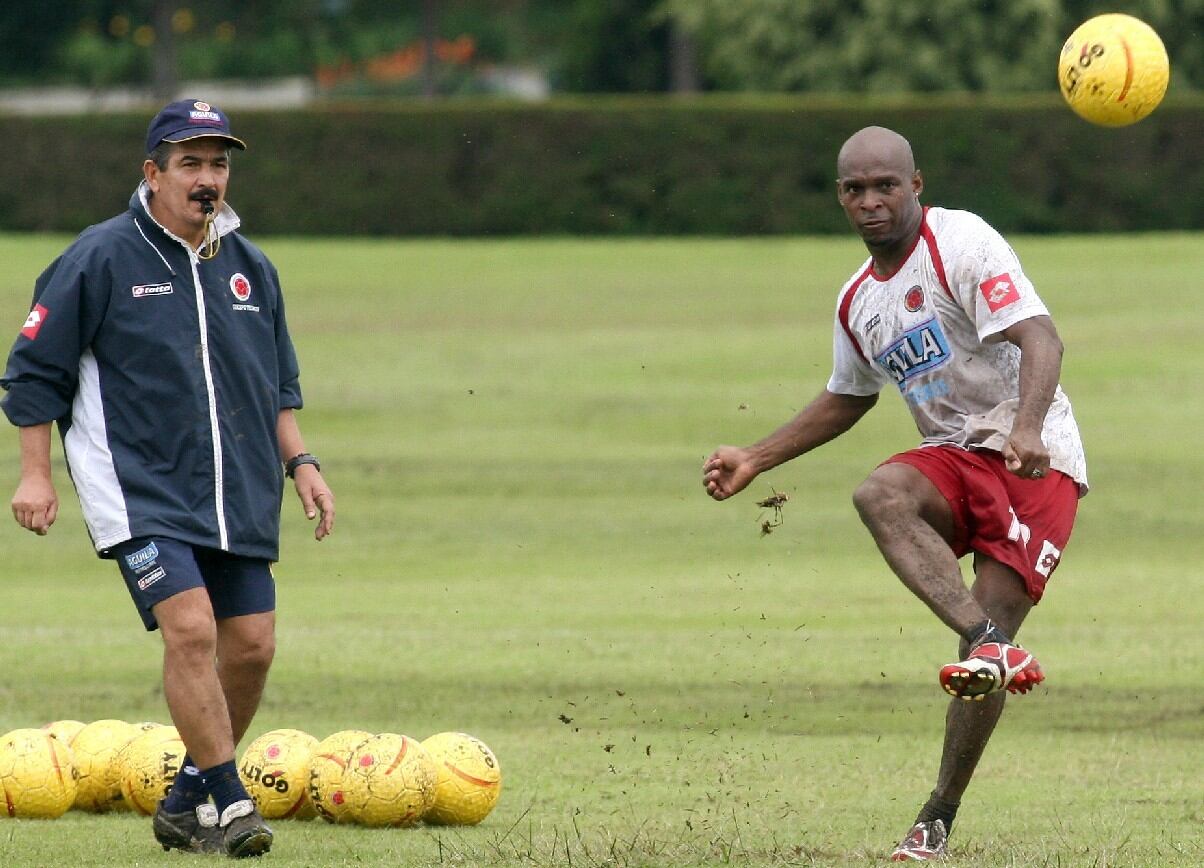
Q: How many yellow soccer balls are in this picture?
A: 10